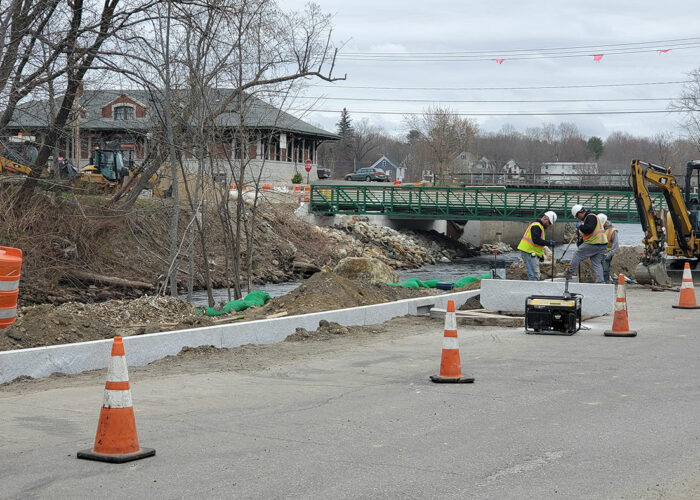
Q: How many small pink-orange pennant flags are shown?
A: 3